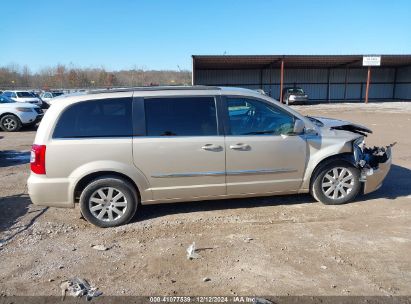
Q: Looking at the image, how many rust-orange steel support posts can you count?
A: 2